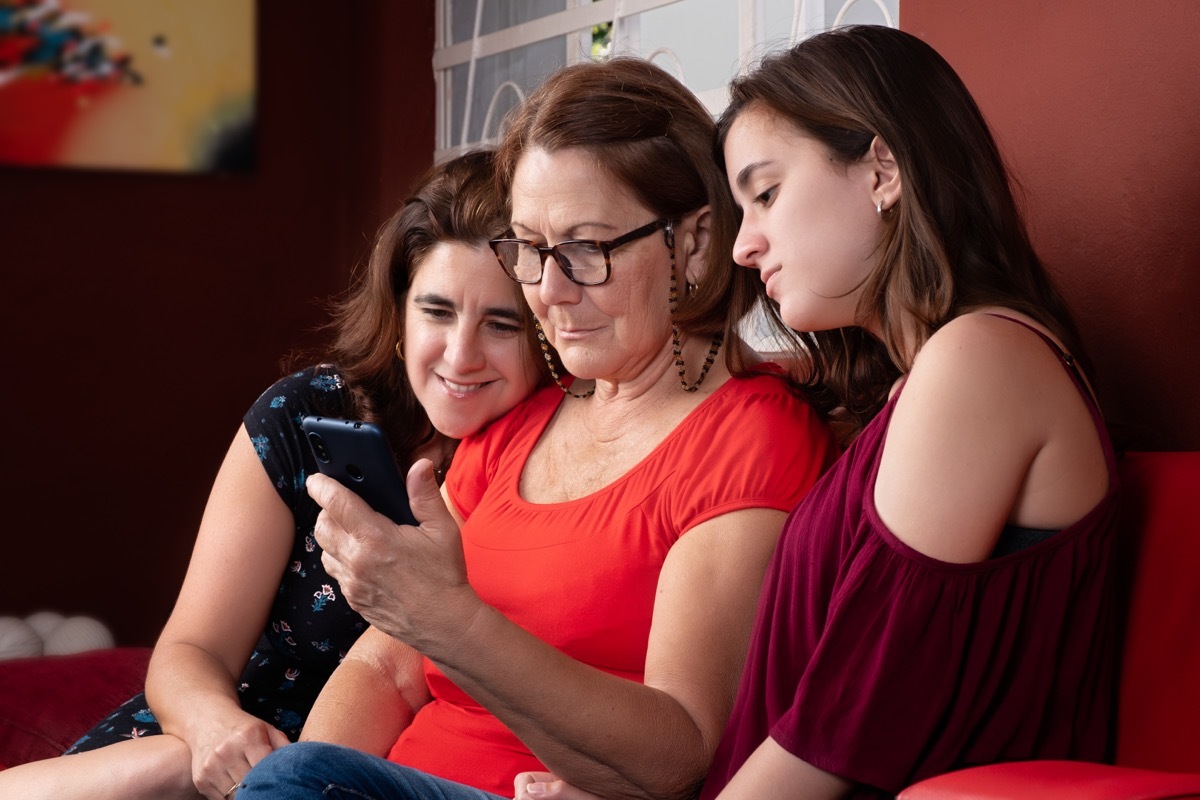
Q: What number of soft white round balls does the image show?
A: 3